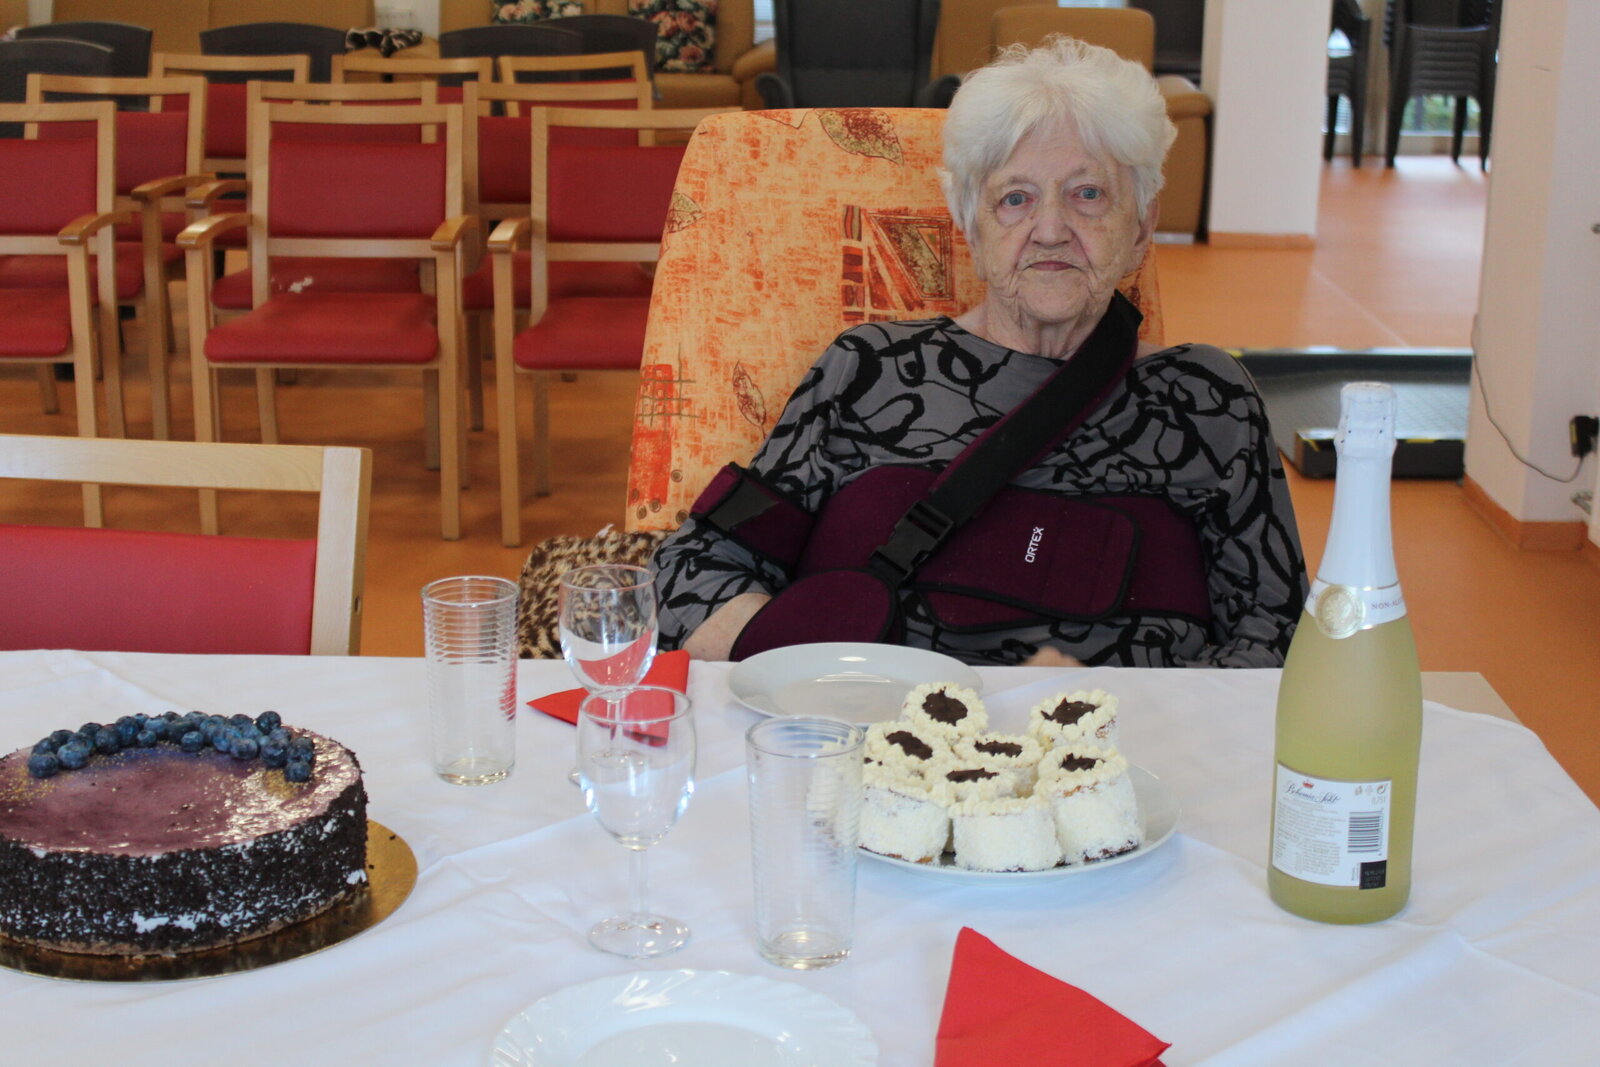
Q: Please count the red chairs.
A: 10